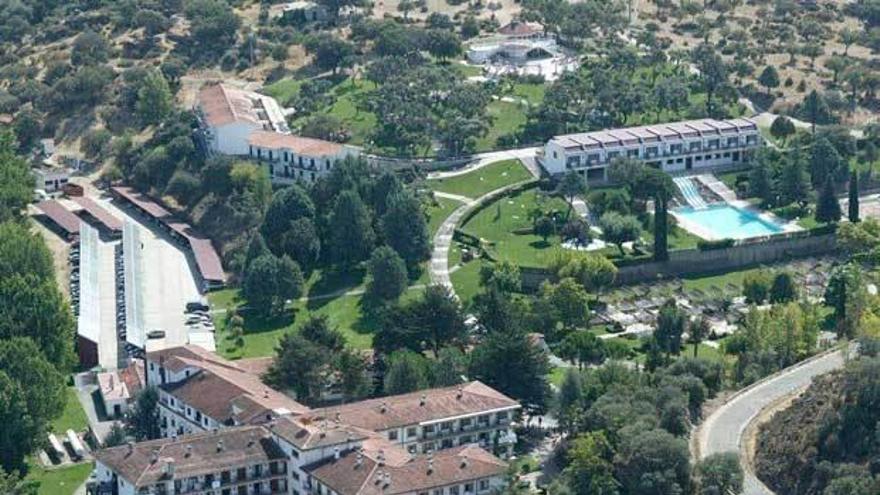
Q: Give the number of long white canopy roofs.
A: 2